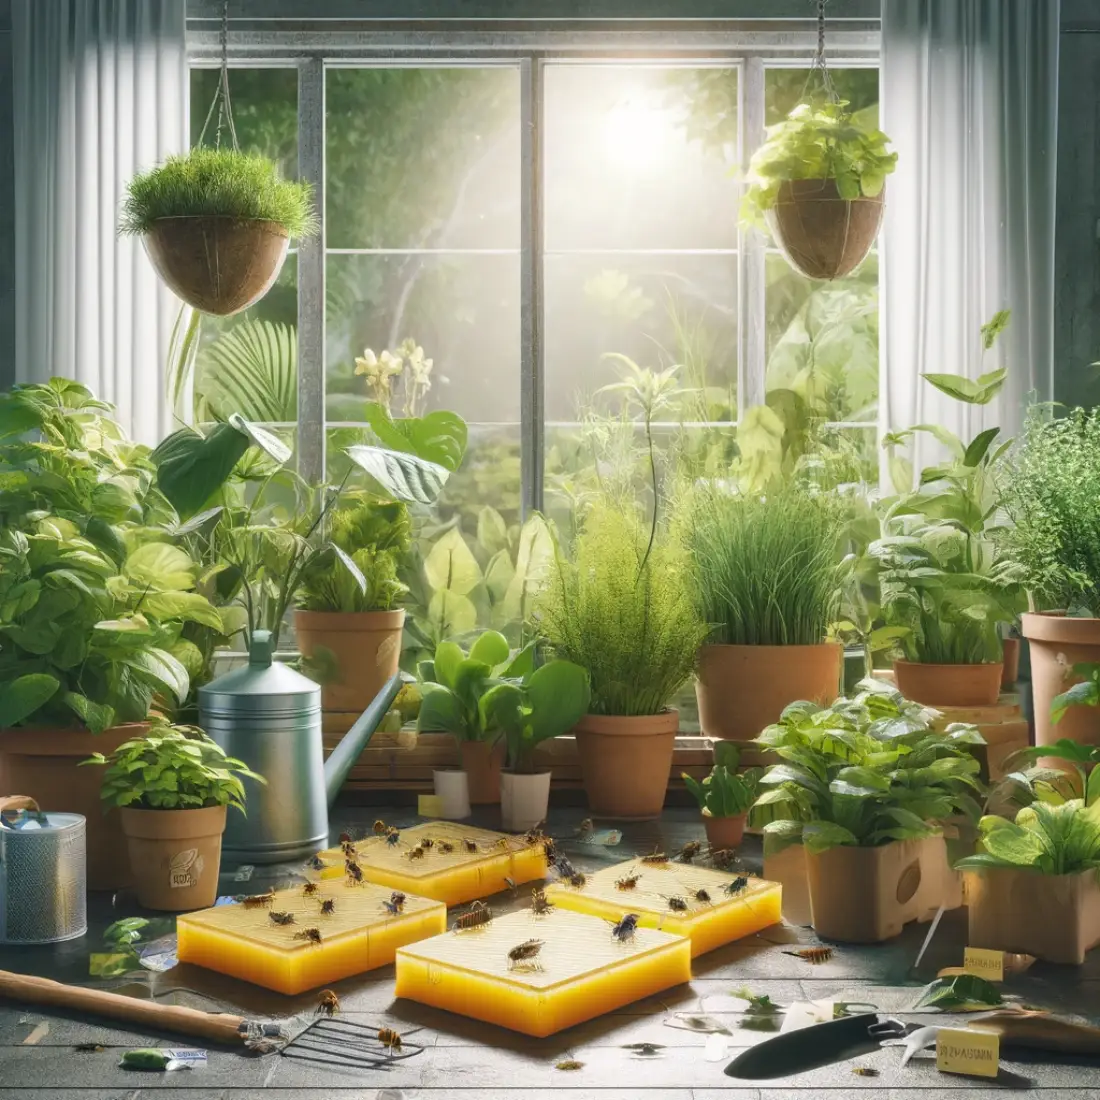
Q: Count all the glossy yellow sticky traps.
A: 4